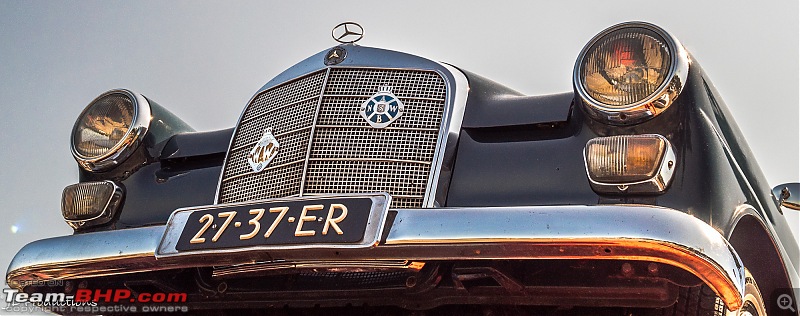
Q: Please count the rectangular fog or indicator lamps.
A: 2